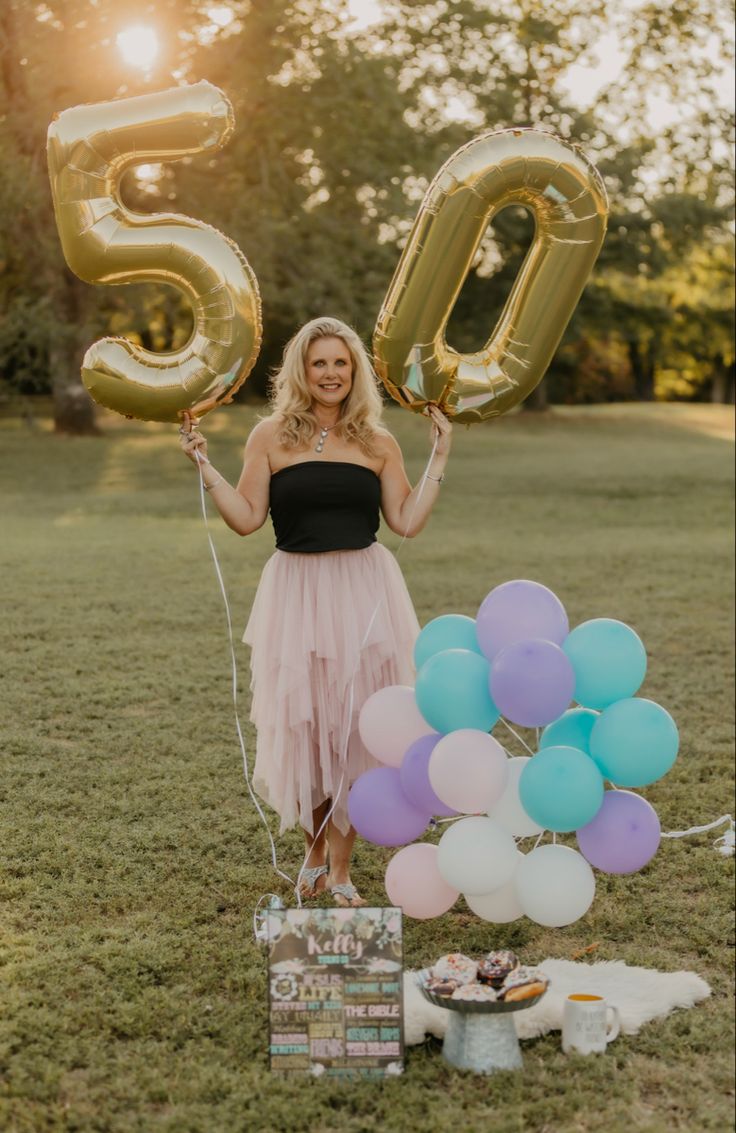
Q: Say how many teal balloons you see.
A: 6